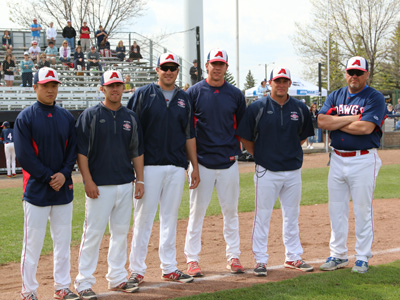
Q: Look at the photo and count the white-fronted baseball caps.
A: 6